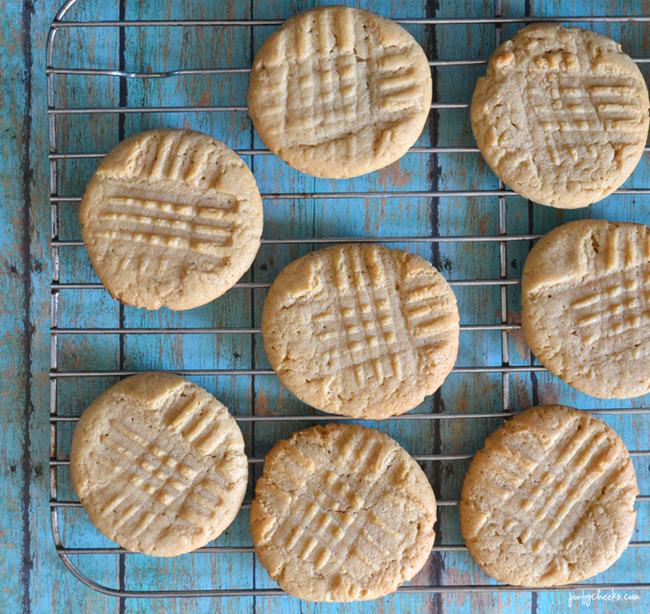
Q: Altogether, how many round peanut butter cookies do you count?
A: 8